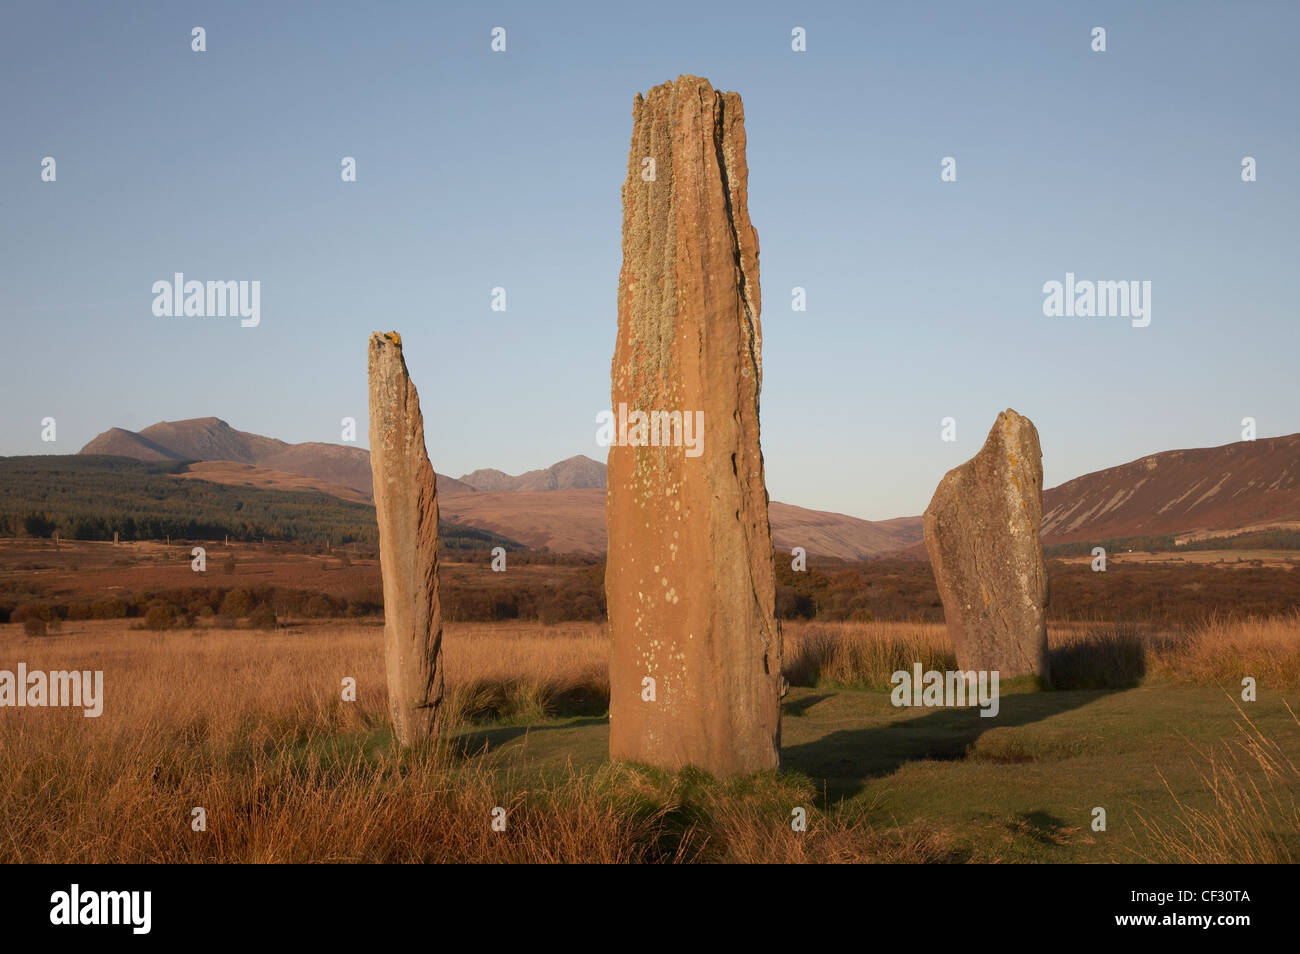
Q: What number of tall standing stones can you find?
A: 3